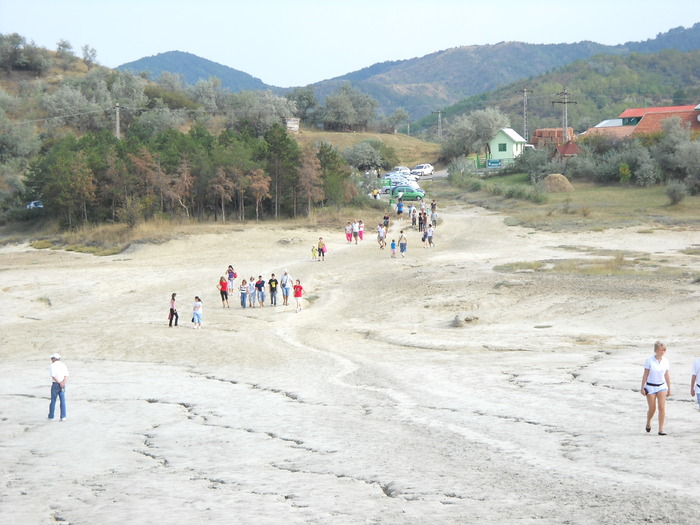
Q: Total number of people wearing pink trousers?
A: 2